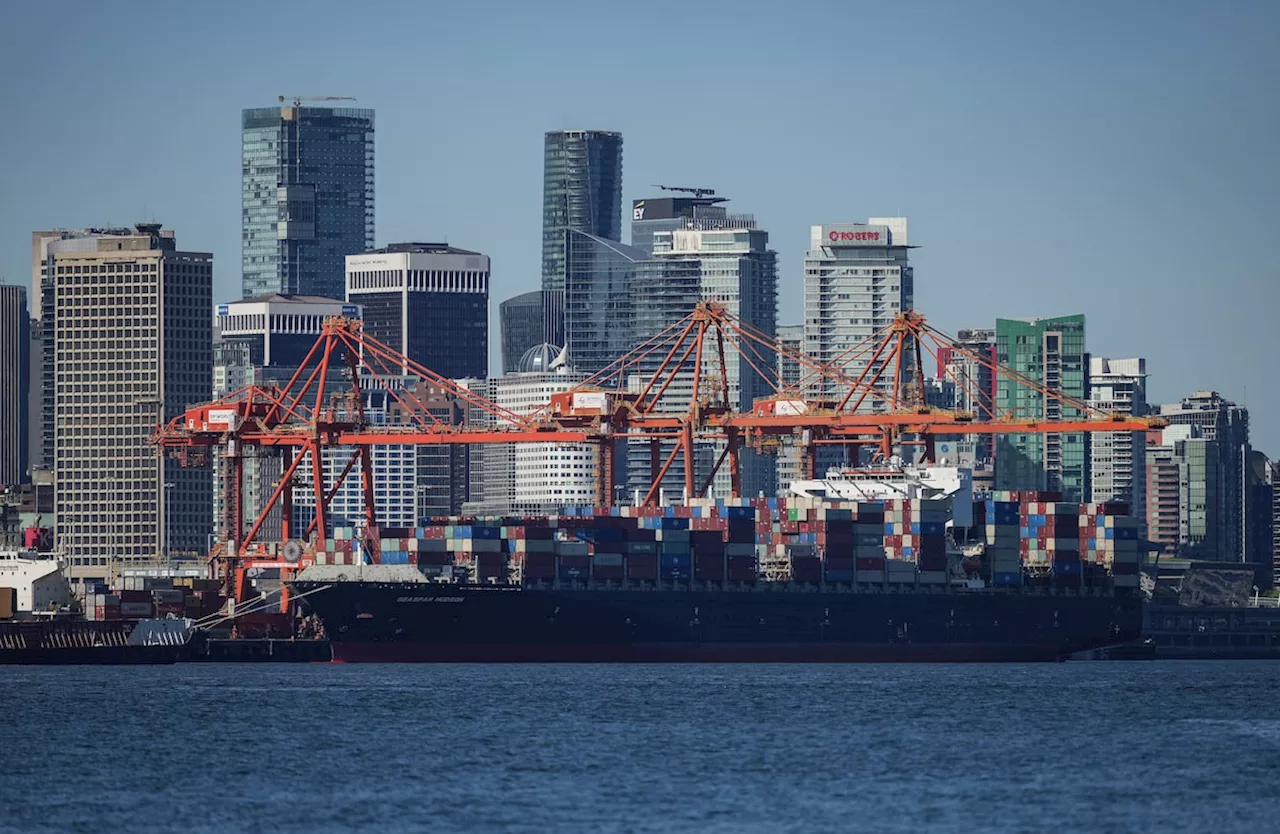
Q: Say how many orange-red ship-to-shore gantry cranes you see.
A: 3